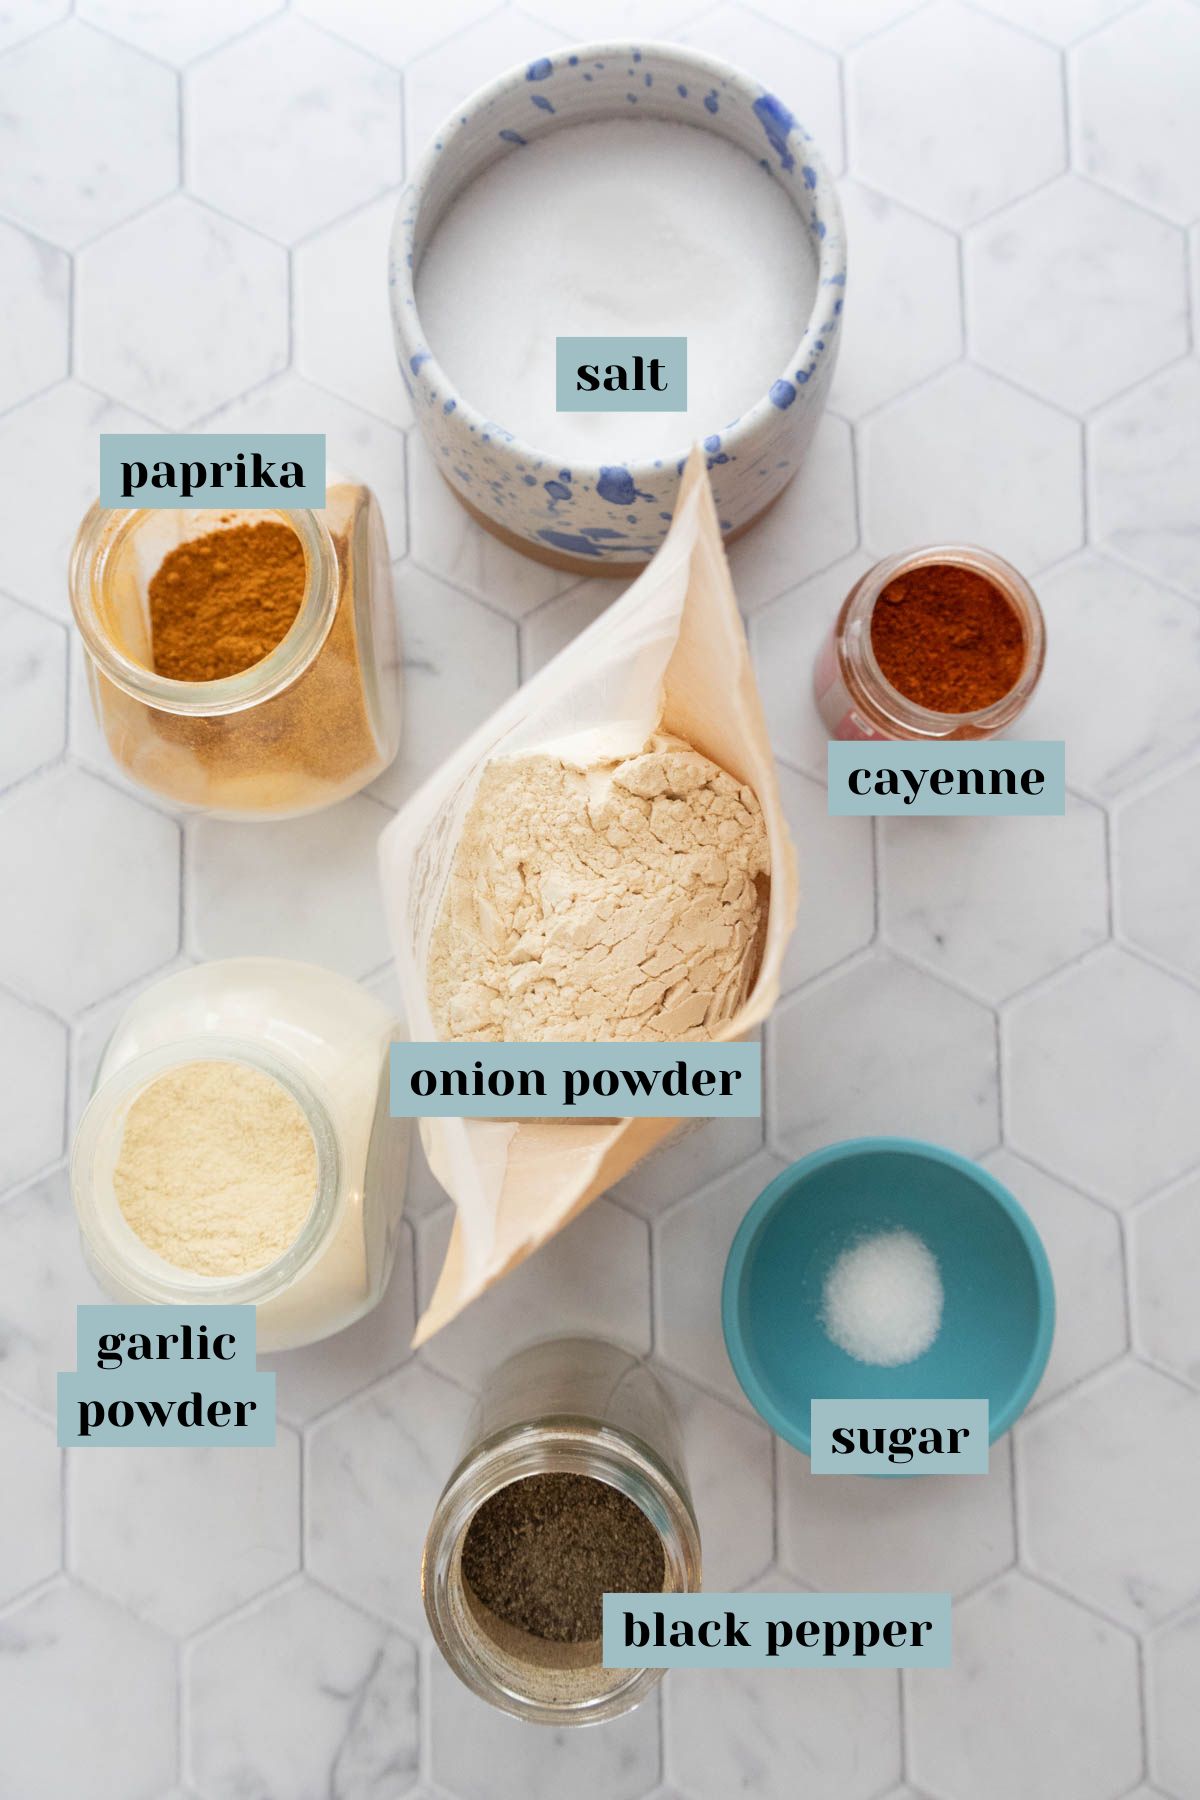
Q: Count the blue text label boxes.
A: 7